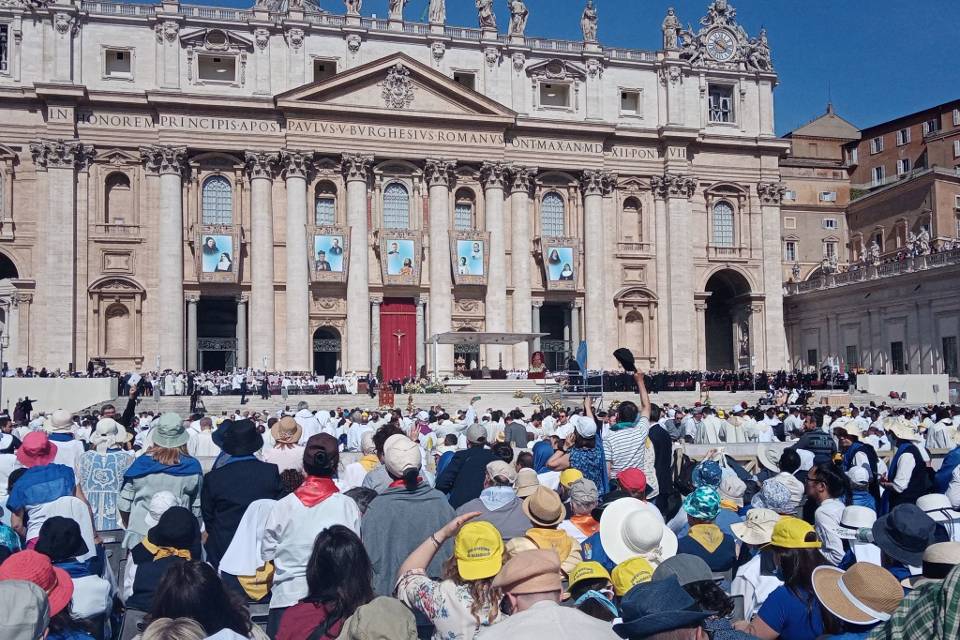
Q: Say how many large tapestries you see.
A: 5